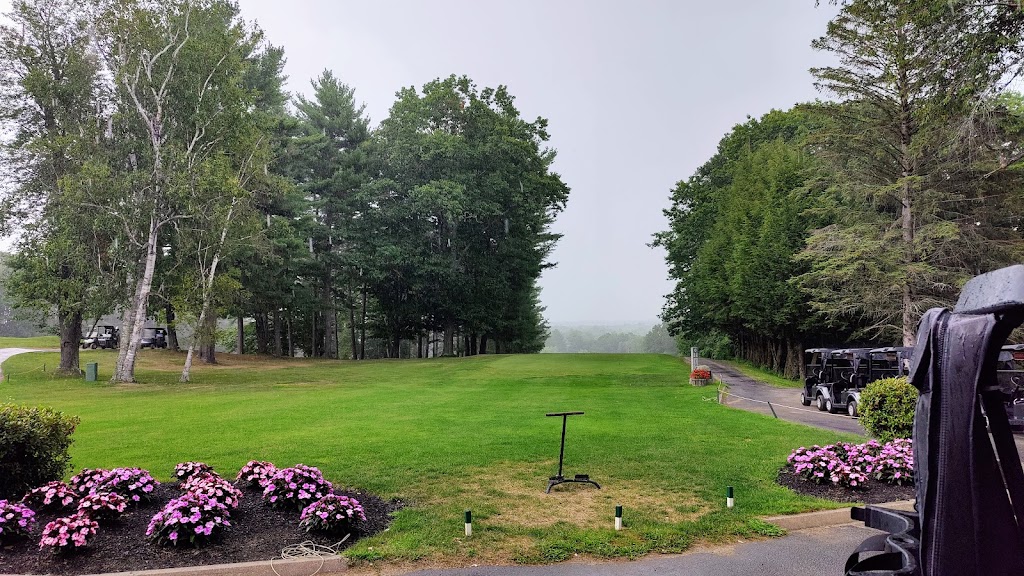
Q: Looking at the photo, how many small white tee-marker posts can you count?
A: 3